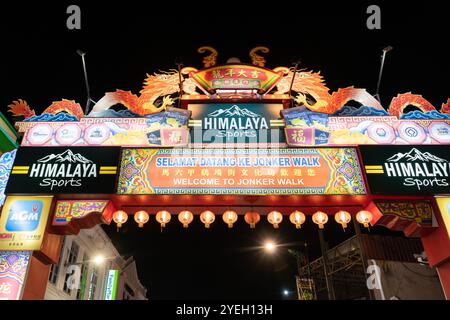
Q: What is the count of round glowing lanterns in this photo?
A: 12